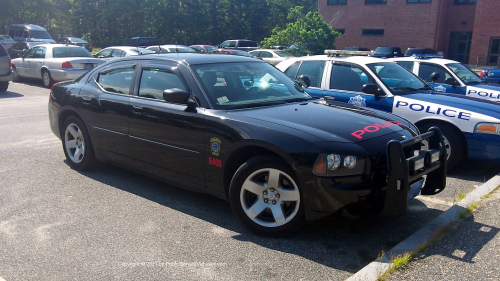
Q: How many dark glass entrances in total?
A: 2